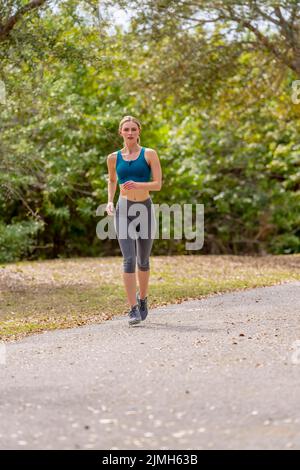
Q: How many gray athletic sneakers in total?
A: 2